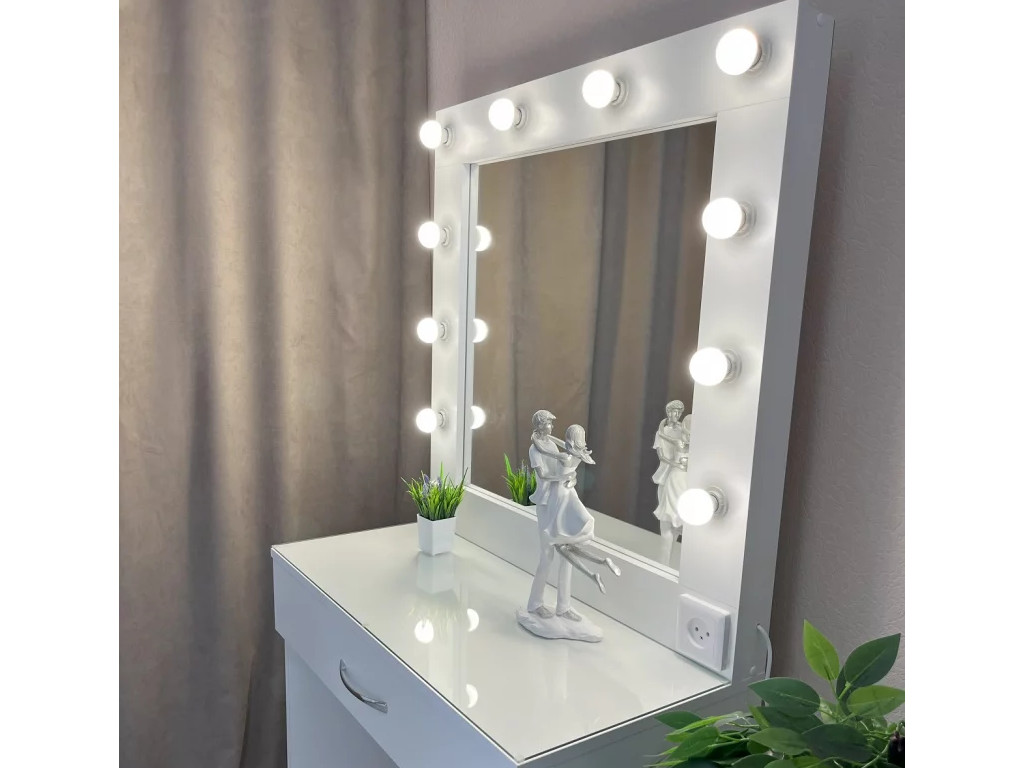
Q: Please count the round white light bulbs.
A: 10